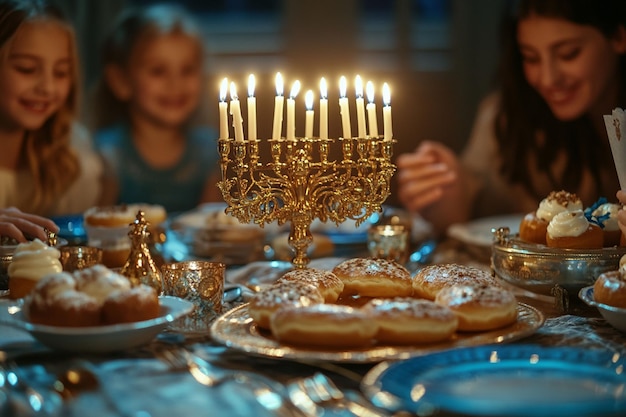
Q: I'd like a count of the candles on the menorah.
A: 11